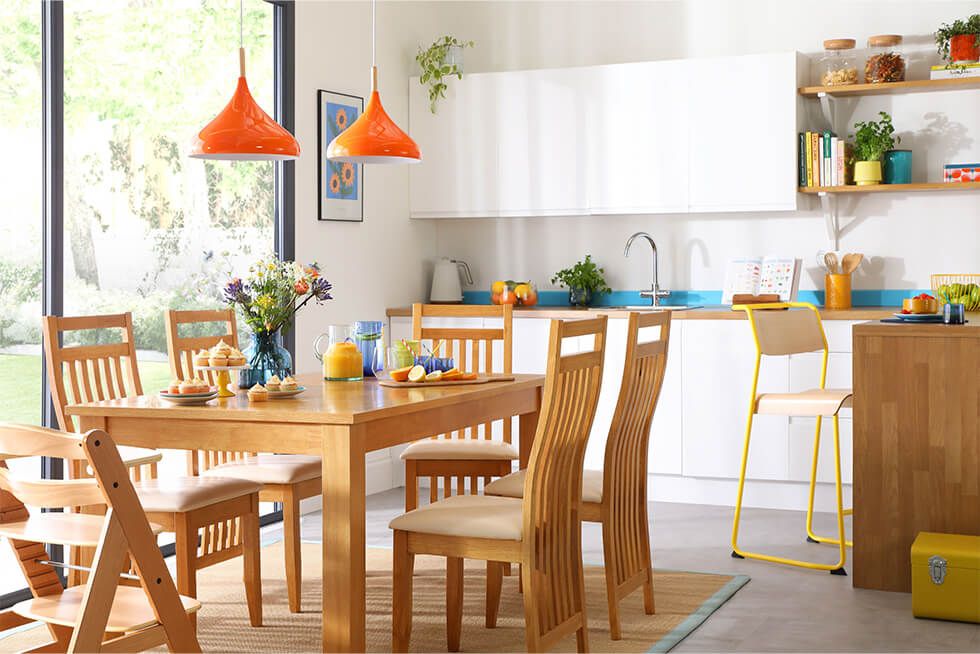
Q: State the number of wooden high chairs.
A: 1